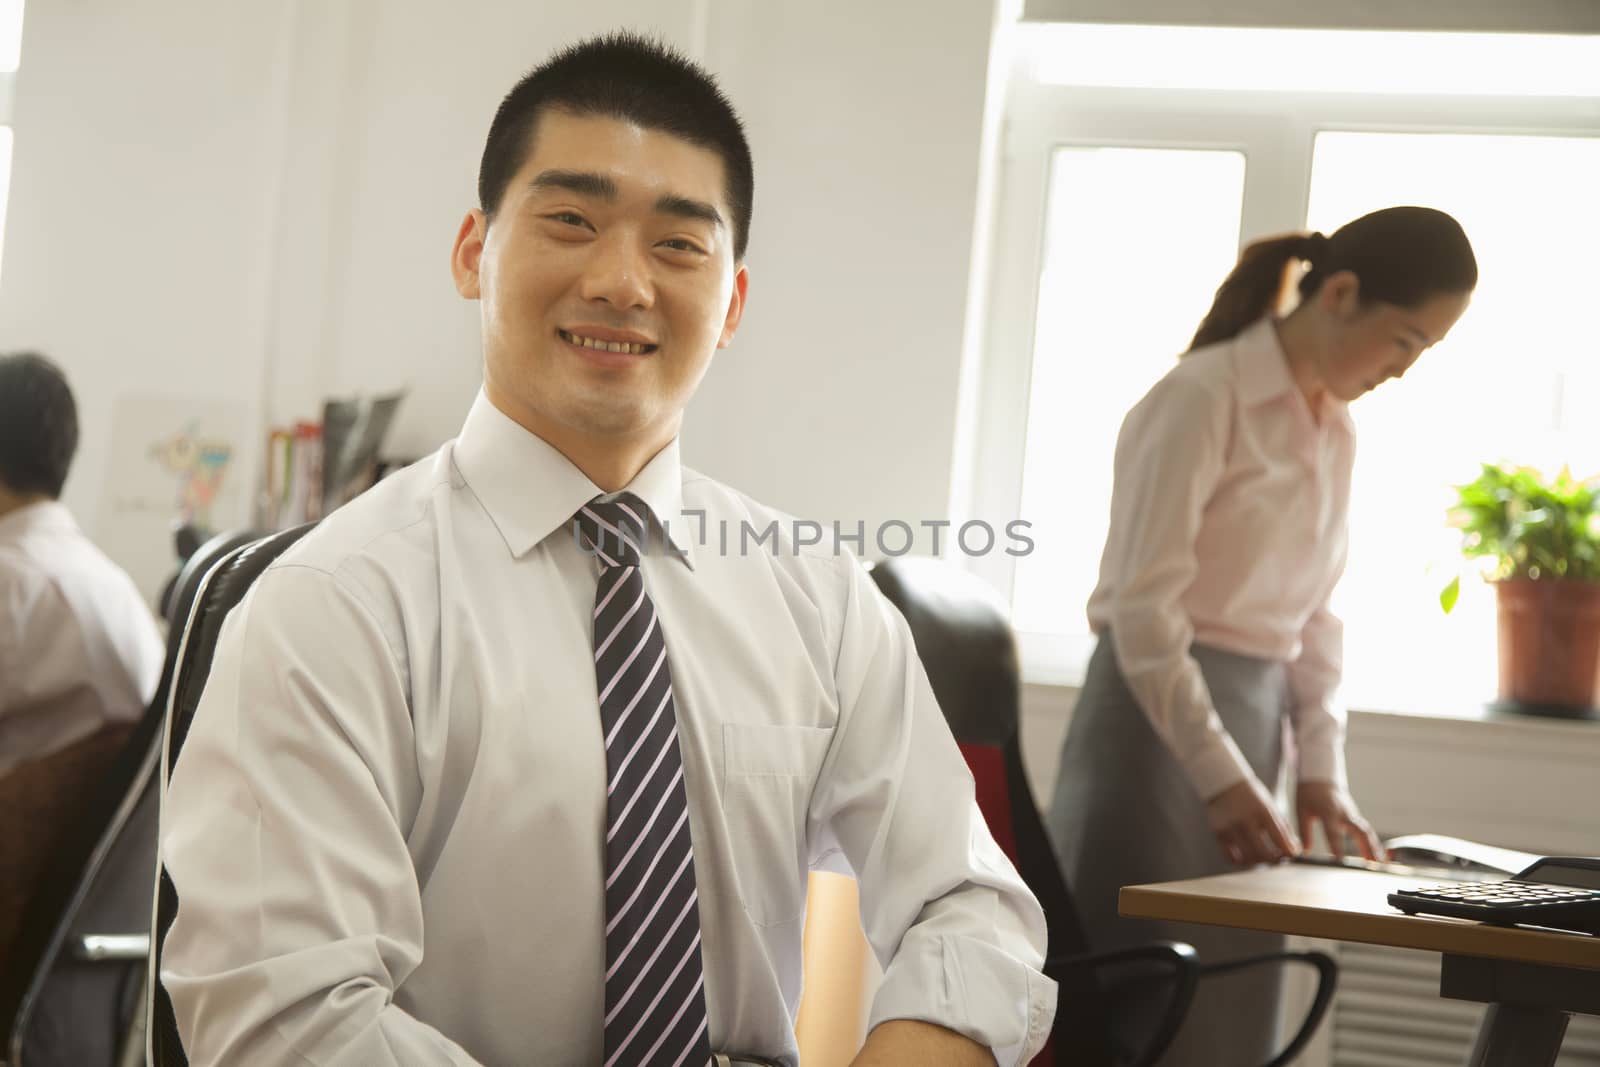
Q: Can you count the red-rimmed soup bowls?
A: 0